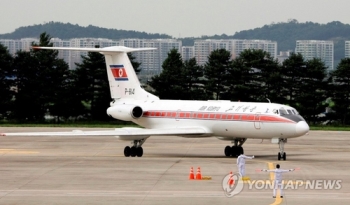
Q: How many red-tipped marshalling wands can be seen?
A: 2